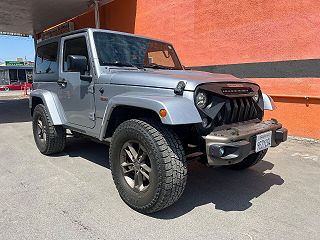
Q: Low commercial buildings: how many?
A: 1